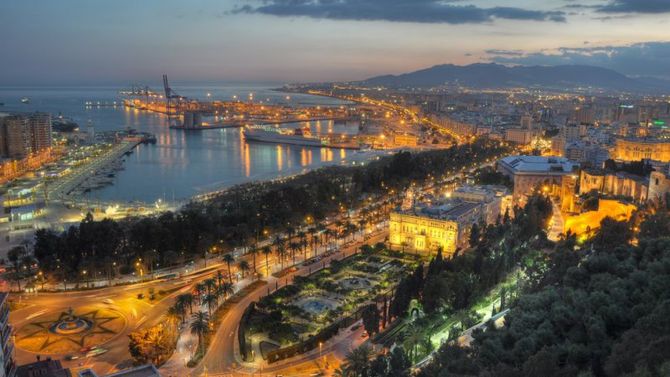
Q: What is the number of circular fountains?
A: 3